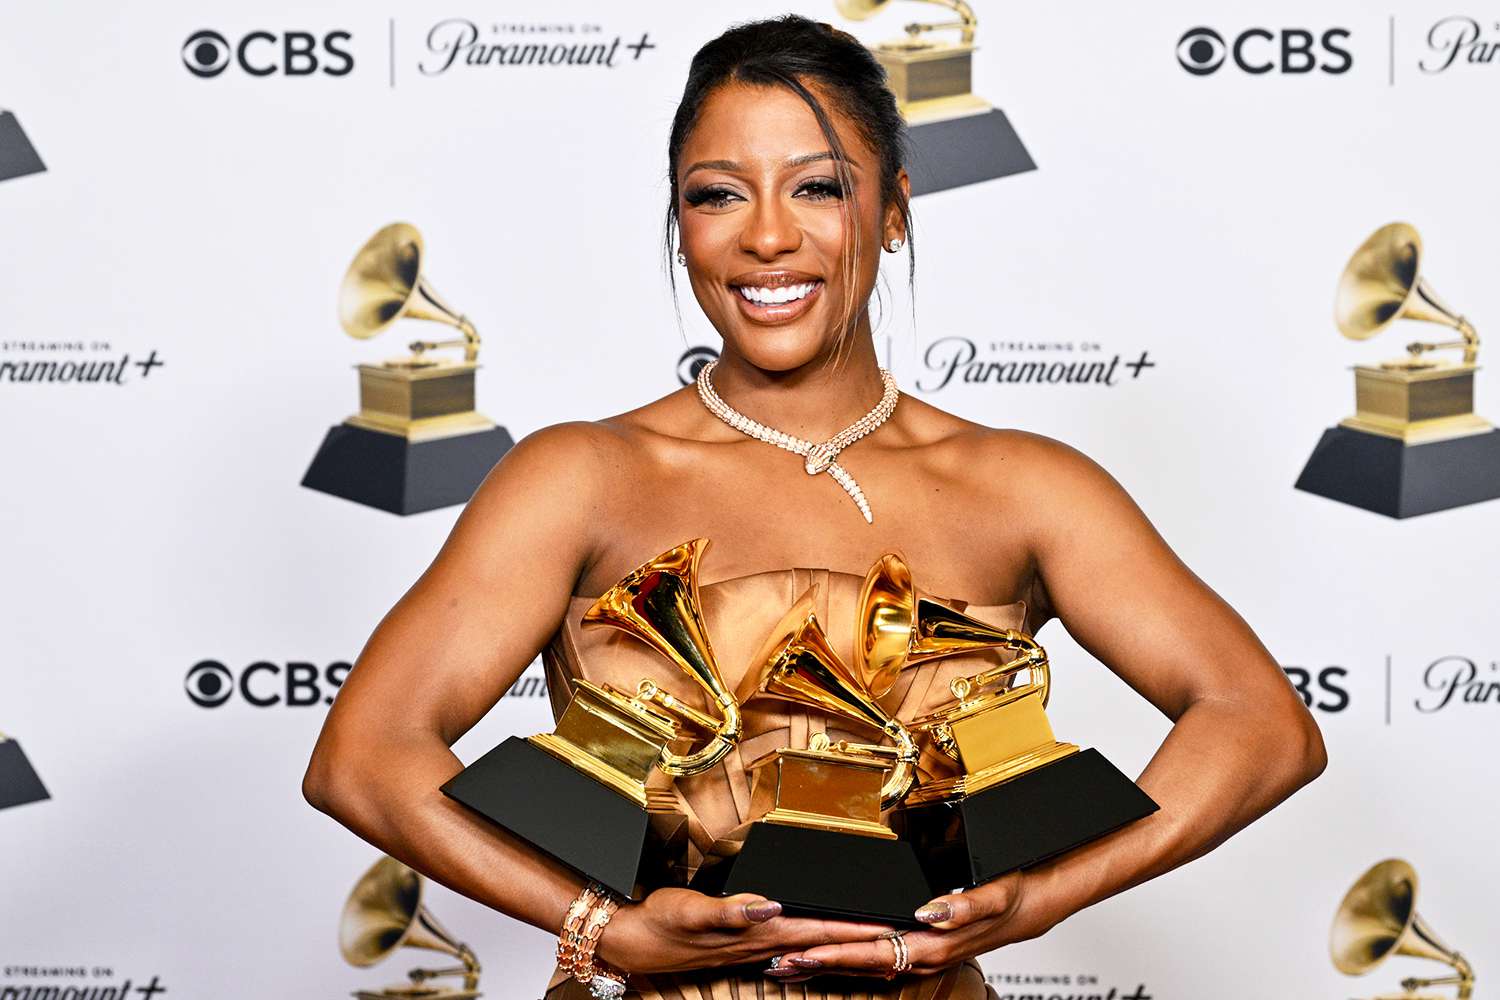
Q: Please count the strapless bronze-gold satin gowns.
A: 1